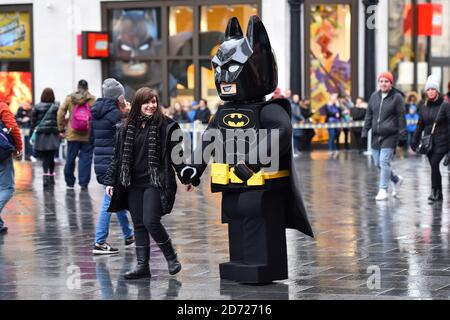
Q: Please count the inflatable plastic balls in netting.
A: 0